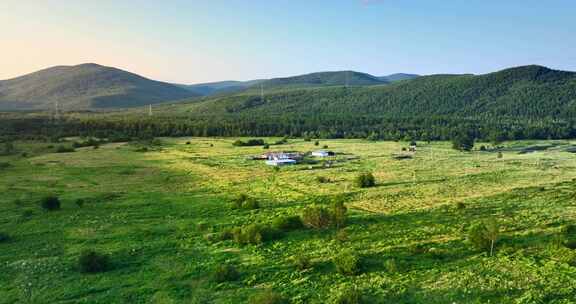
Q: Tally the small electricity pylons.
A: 4